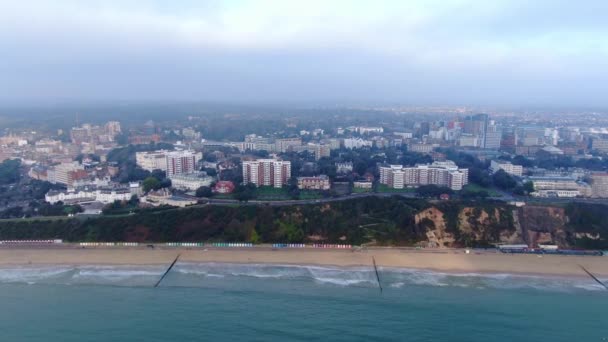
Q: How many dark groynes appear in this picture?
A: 3